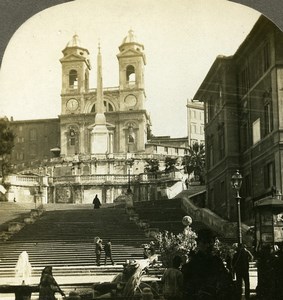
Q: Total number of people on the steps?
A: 3